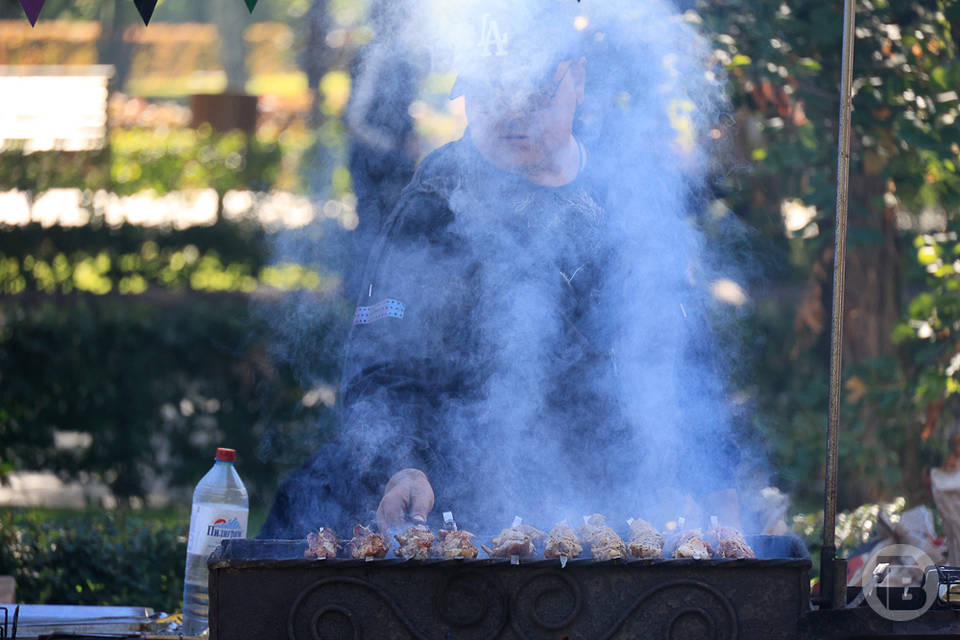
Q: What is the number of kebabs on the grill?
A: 10